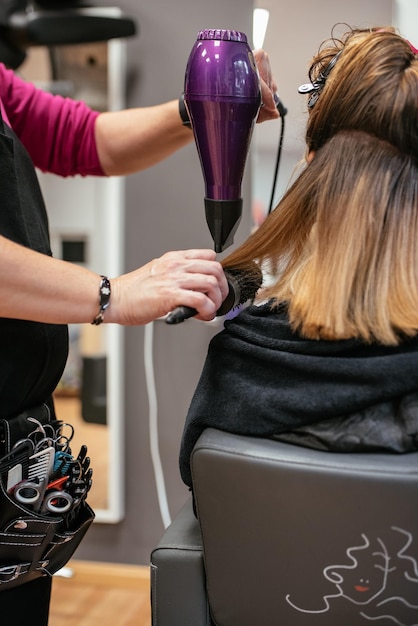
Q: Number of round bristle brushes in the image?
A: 1